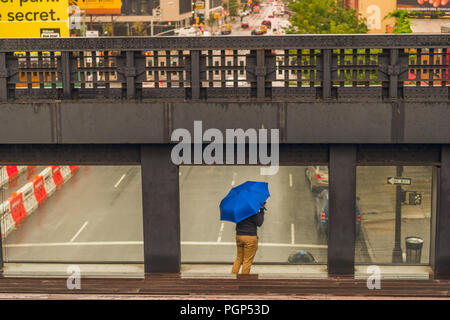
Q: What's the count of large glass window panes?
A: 3